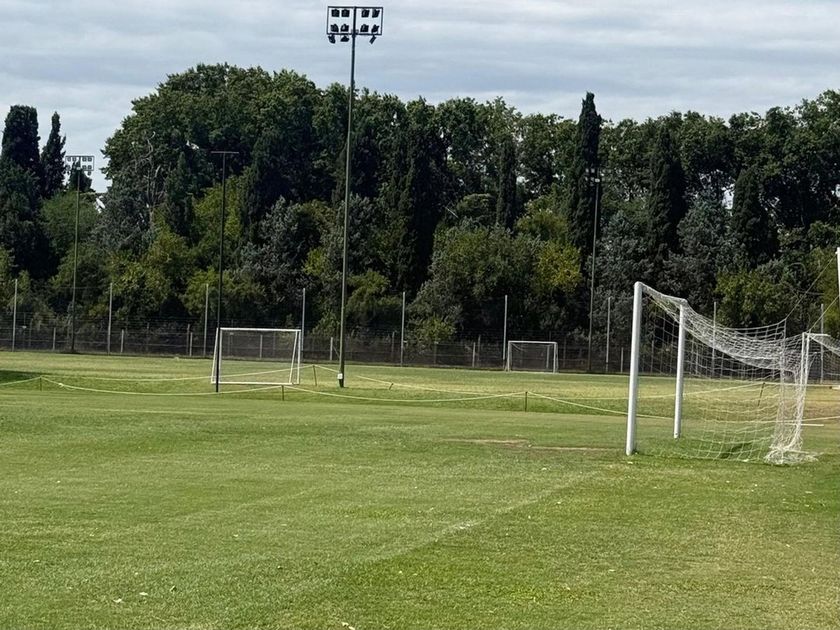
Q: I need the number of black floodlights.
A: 11